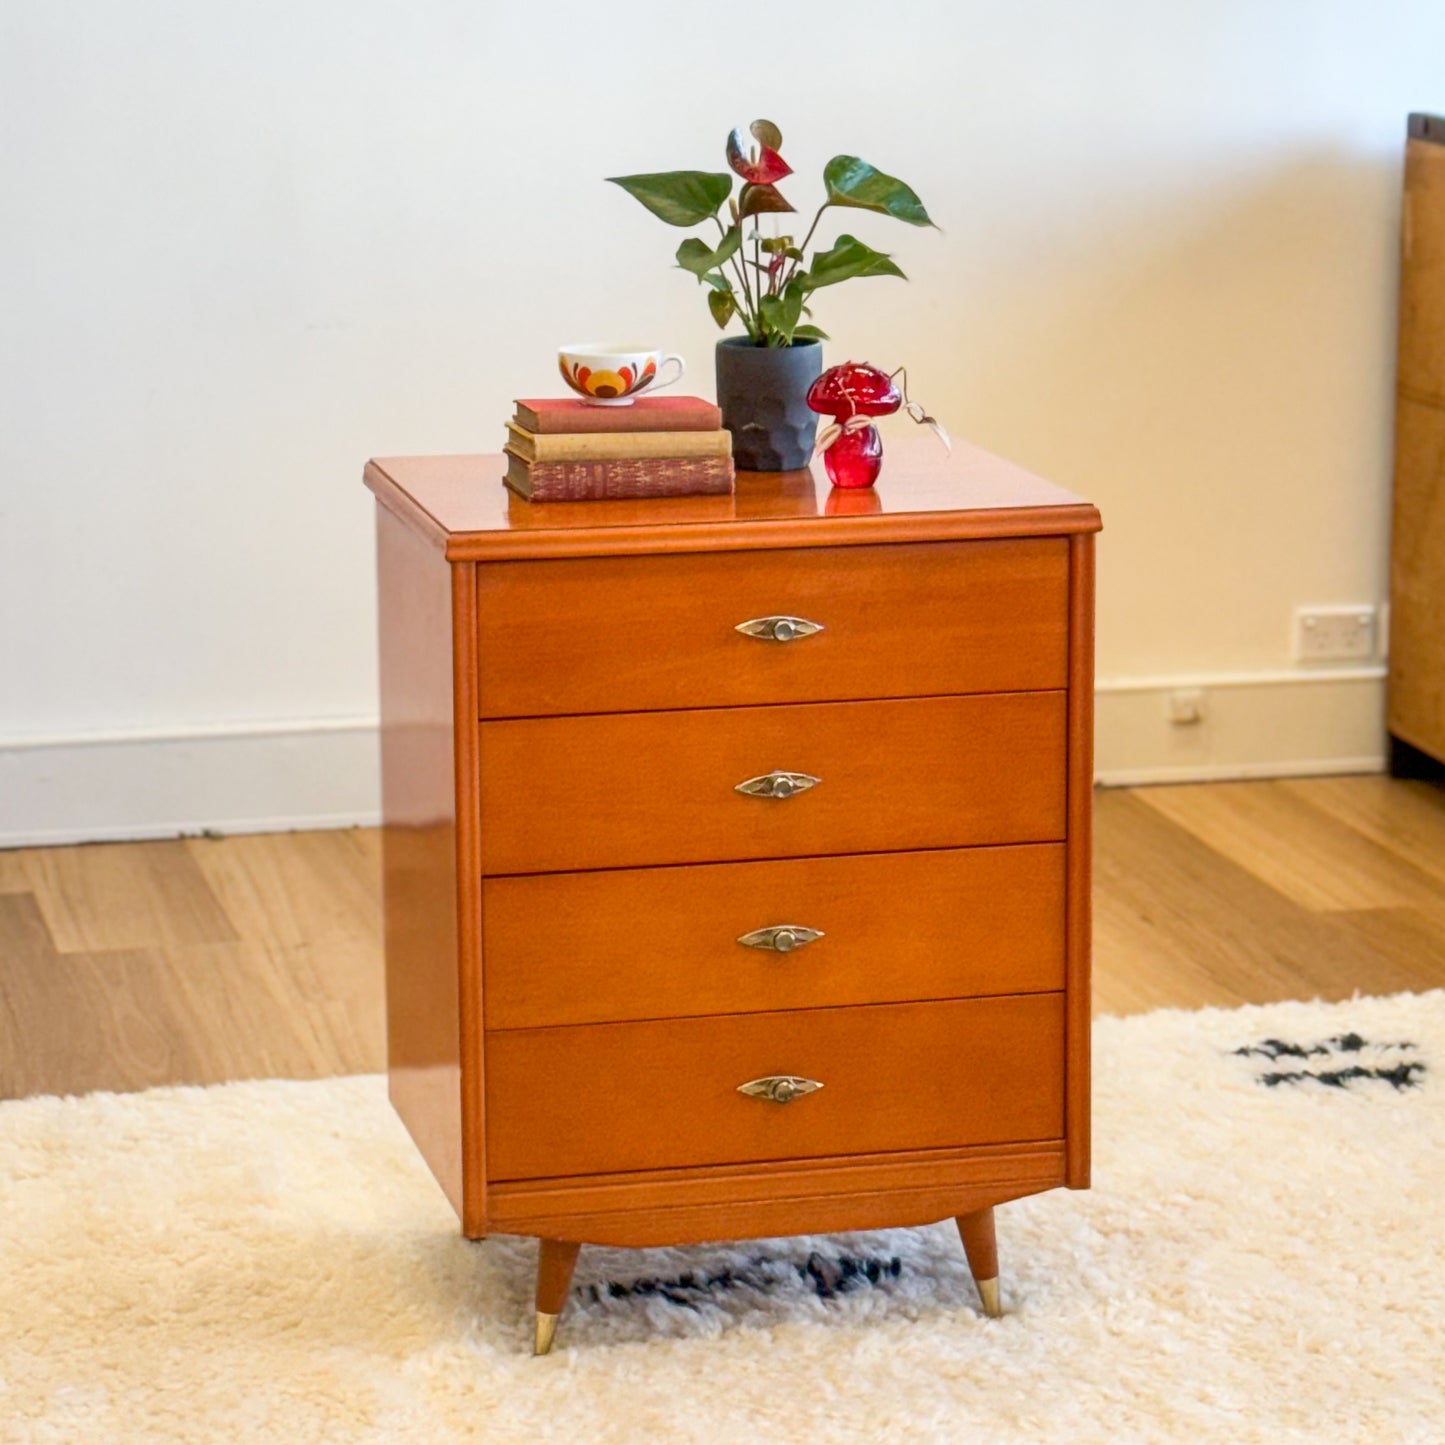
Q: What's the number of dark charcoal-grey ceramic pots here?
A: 1